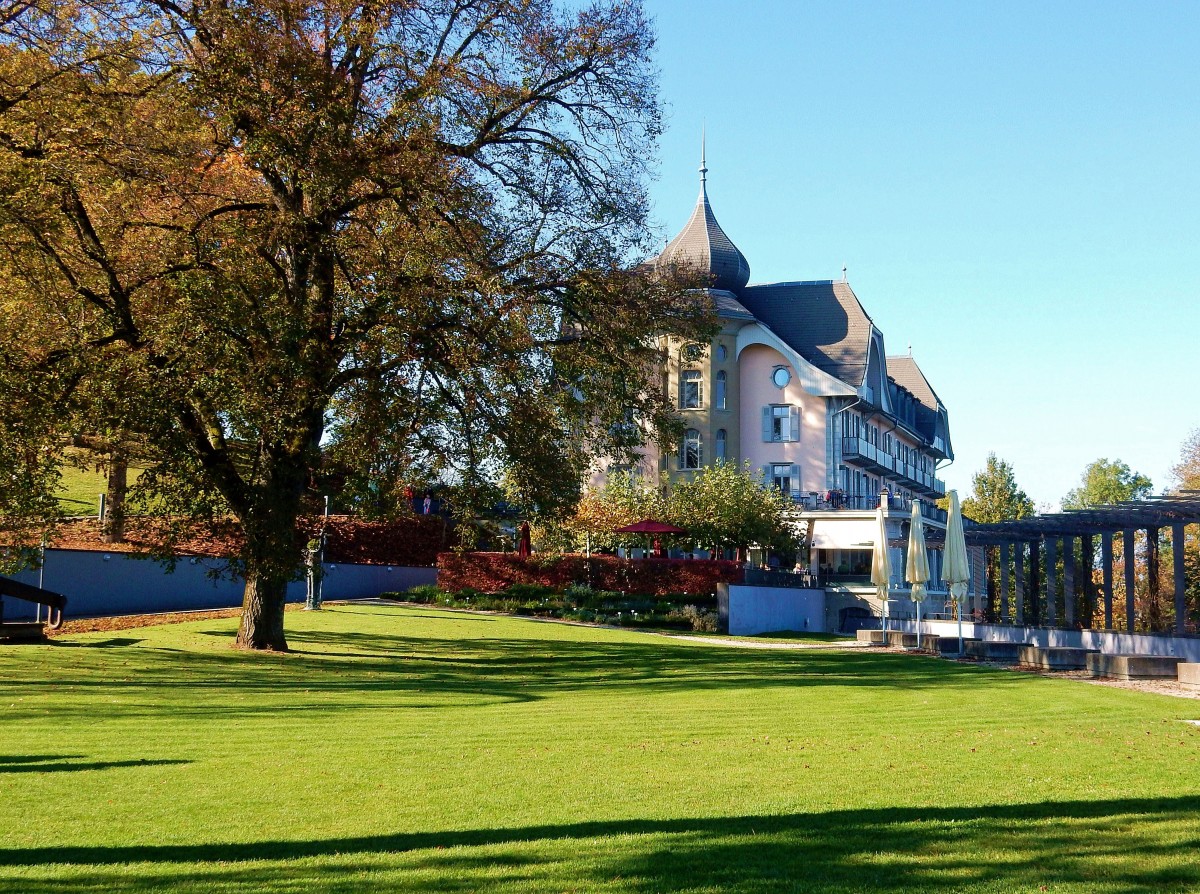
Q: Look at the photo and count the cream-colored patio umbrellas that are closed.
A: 3